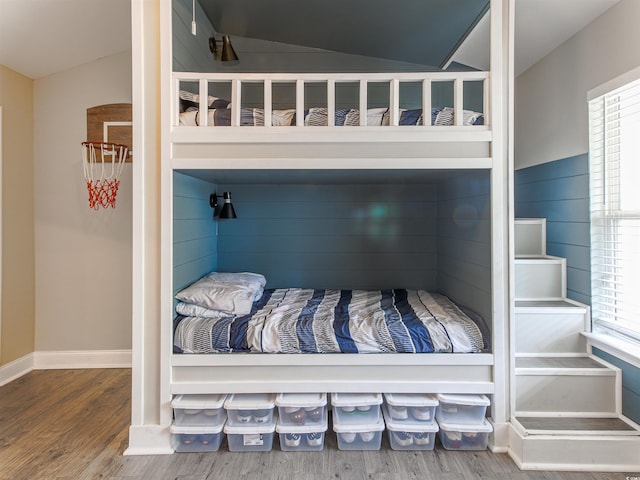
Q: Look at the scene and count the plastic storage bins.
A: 12